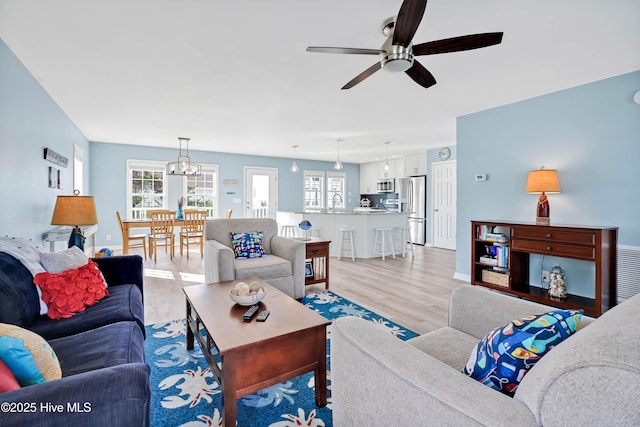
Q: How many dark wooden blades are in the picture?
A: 5